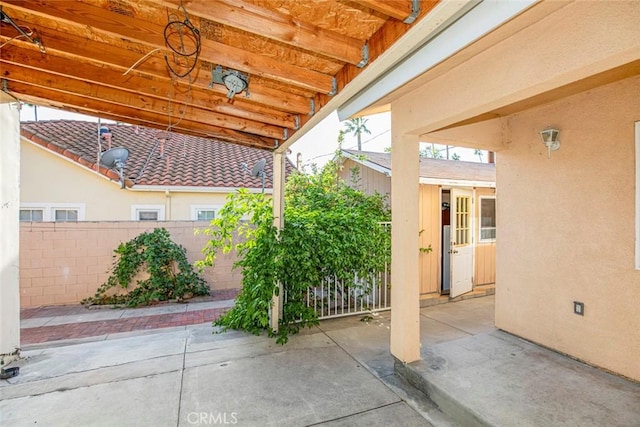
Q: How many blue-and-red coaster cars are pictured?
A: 0